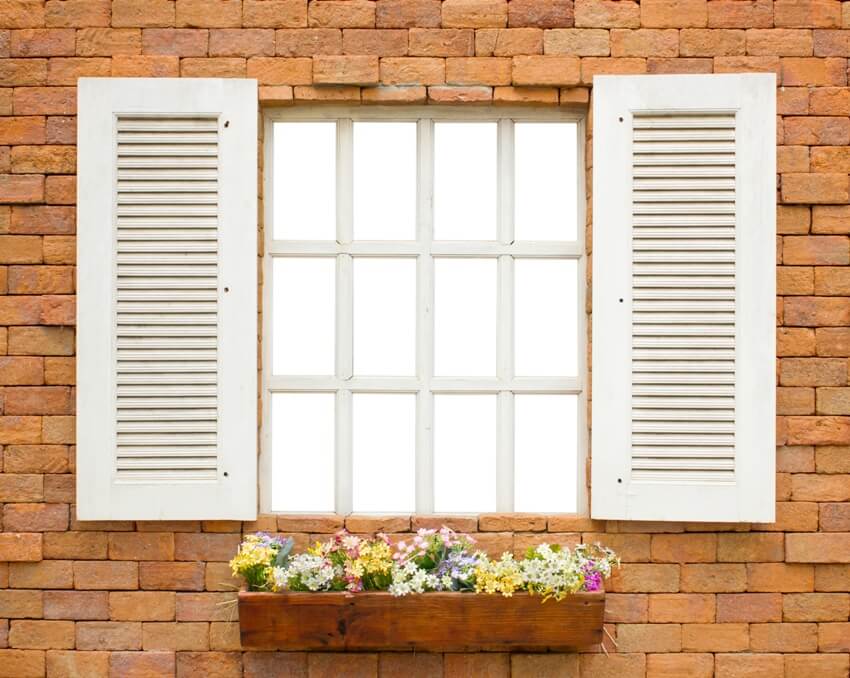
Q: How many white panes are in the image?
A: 12